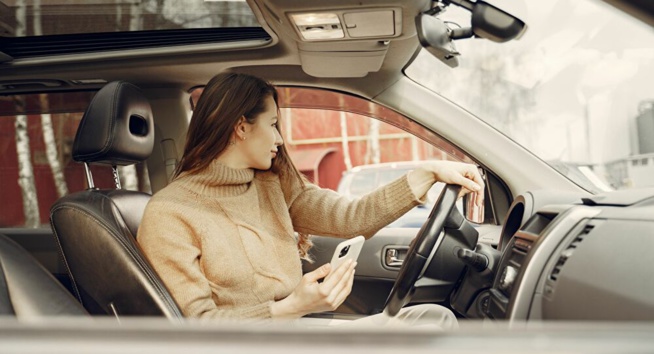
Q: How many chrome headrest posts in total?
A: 2